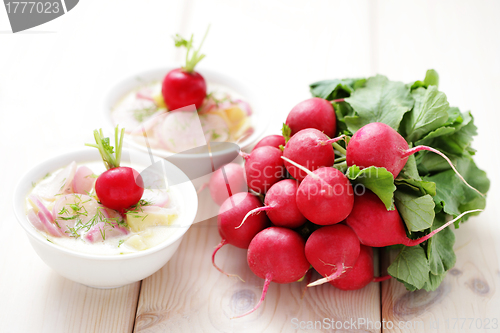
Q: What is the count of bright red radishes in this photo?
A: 15